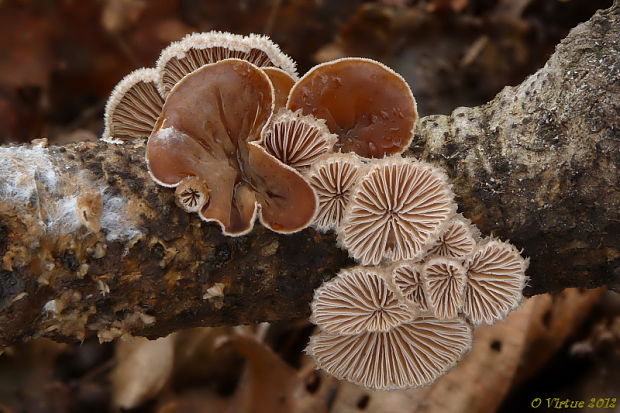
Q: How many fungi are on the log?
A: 15